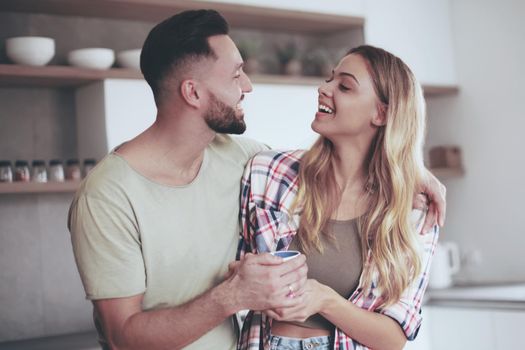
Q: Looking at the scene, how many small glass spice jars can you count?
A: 6